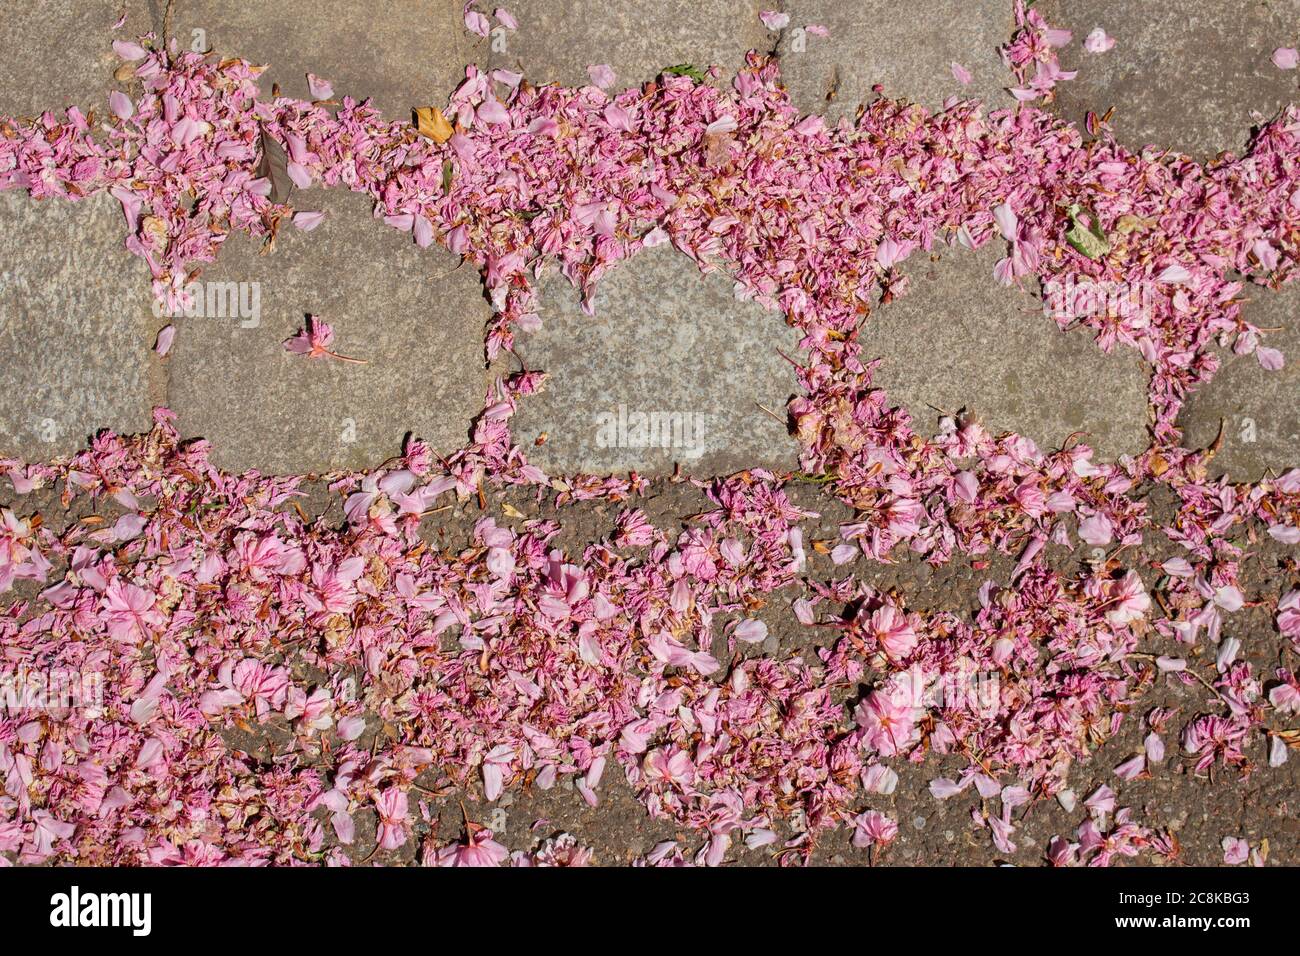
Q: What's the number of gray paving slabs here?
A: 10